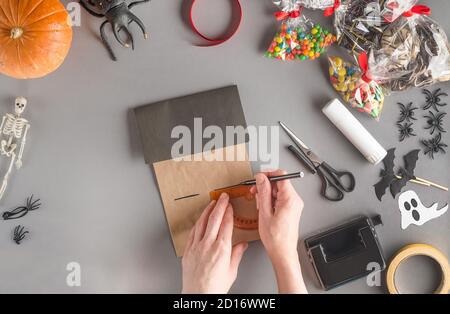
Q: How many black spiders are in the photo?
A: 5